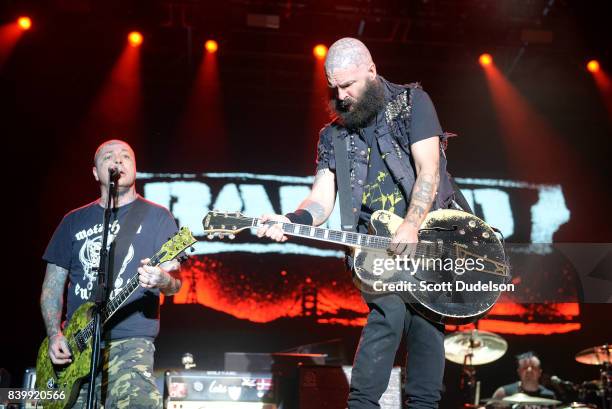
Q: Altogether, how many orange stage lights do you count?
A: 6